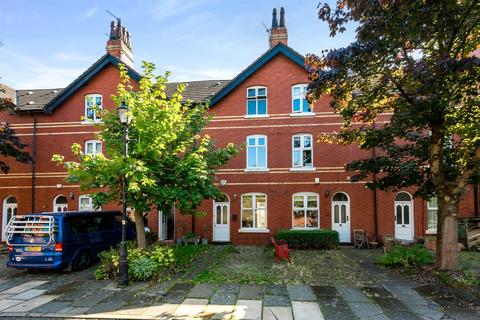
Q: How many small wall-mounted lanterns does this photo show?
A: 3